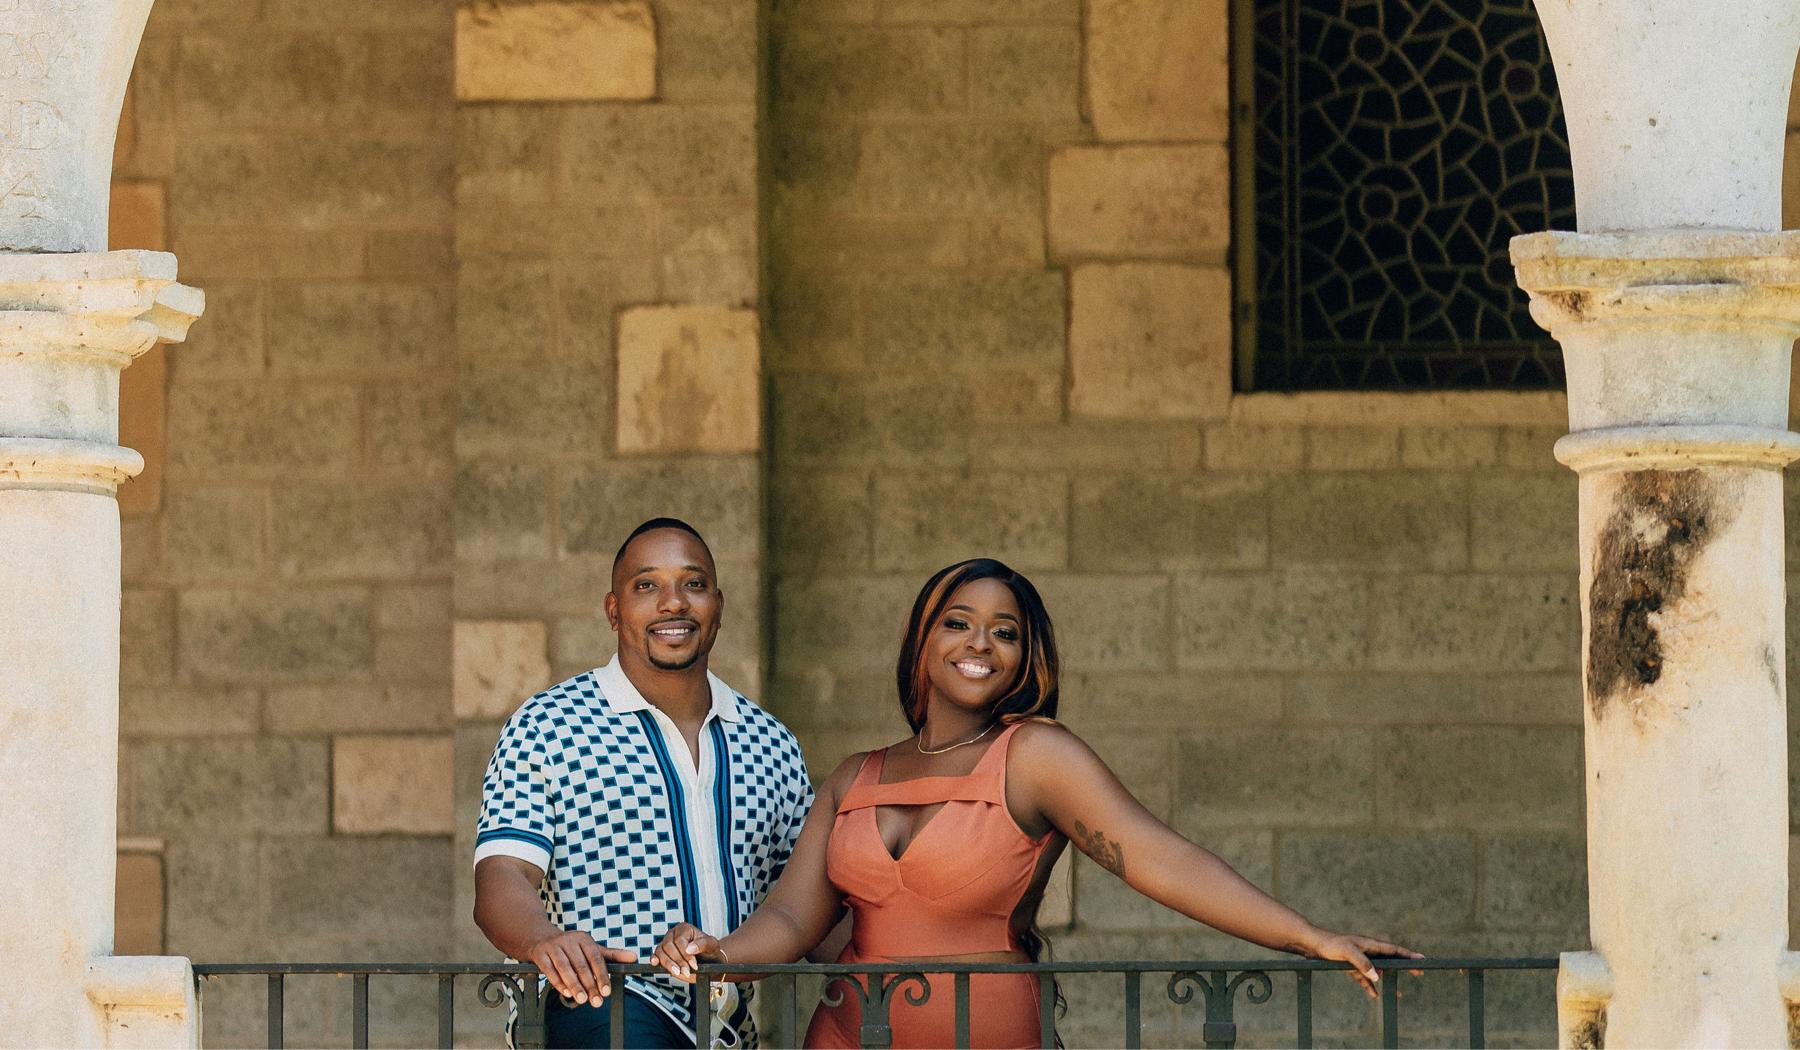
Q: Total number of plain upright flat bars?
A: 12